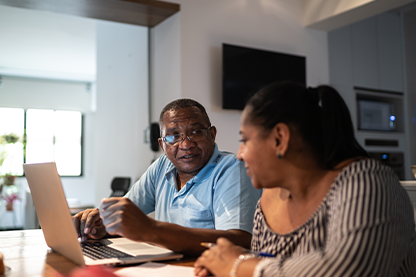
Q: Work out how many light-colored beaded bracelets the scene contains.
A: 1